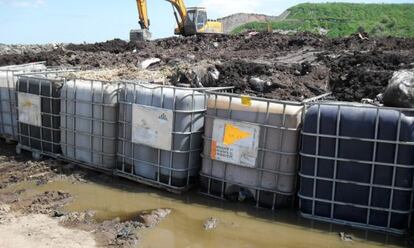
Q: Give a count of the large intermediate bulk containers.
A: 6